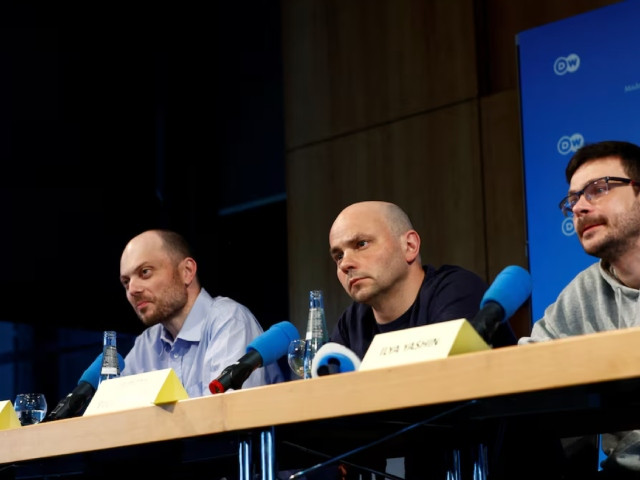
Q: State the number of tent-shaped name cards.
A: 3